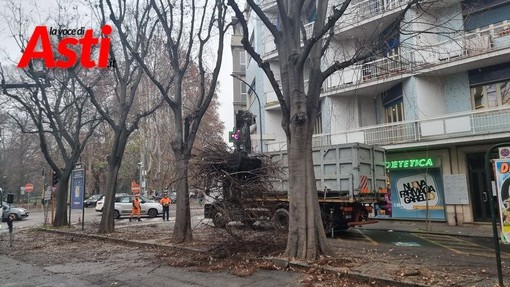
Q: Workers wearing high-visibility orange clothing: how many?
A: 2